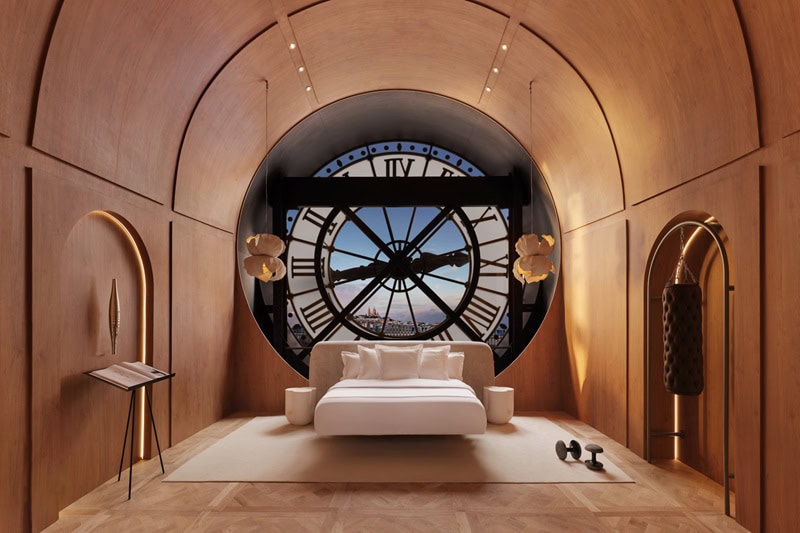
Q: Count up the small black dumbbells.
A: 2